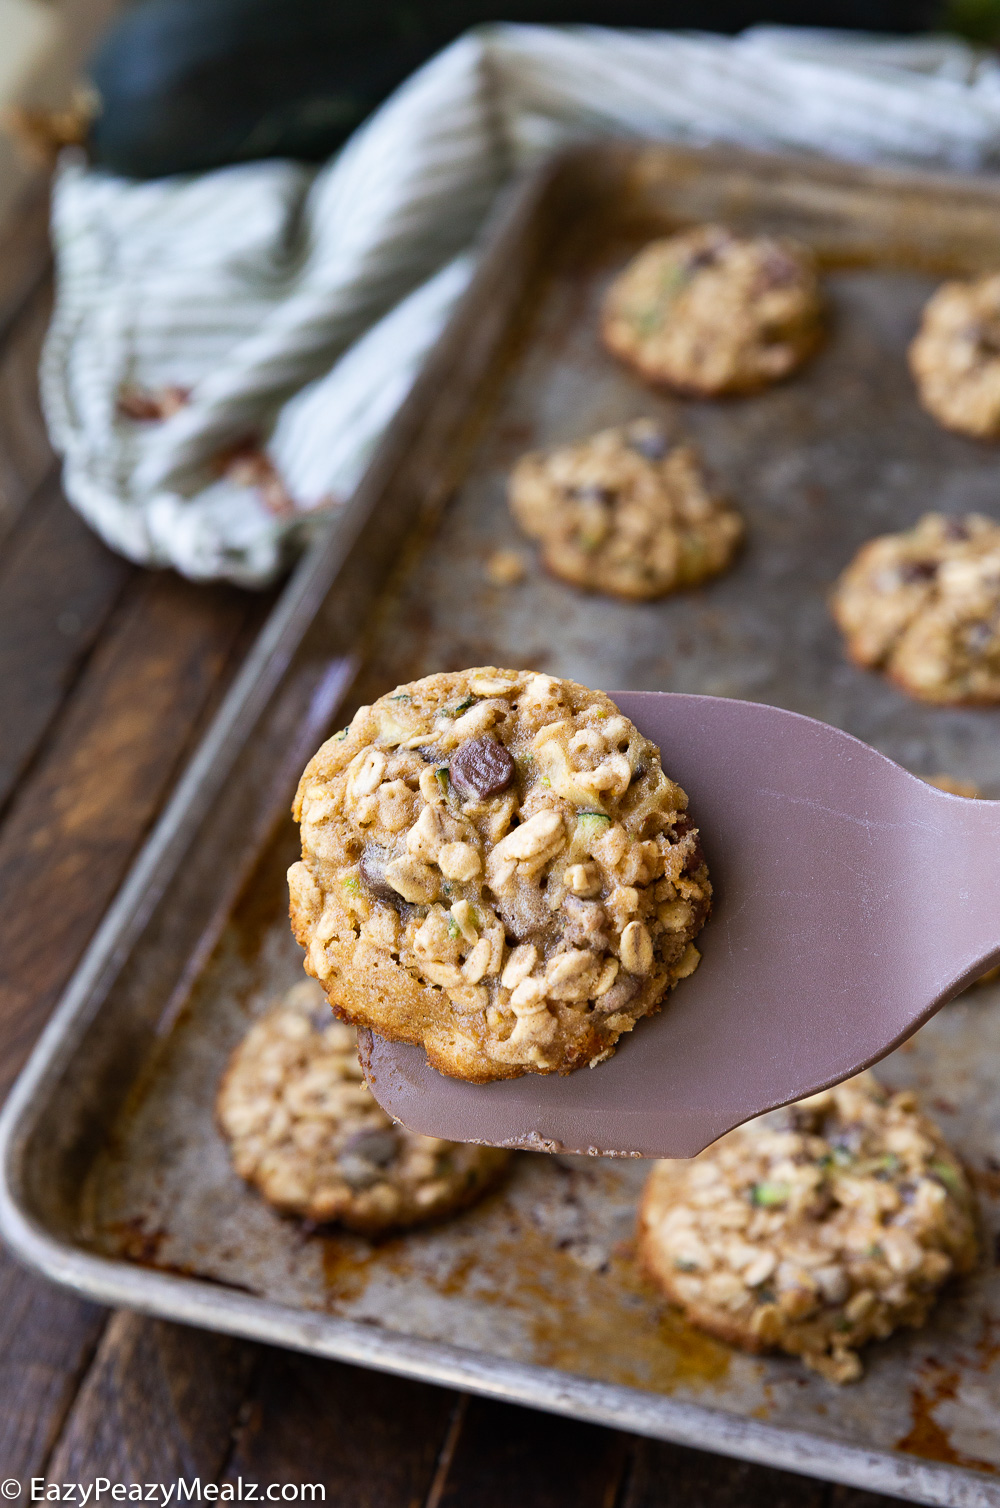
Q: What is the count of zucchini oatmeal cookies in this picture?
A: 7